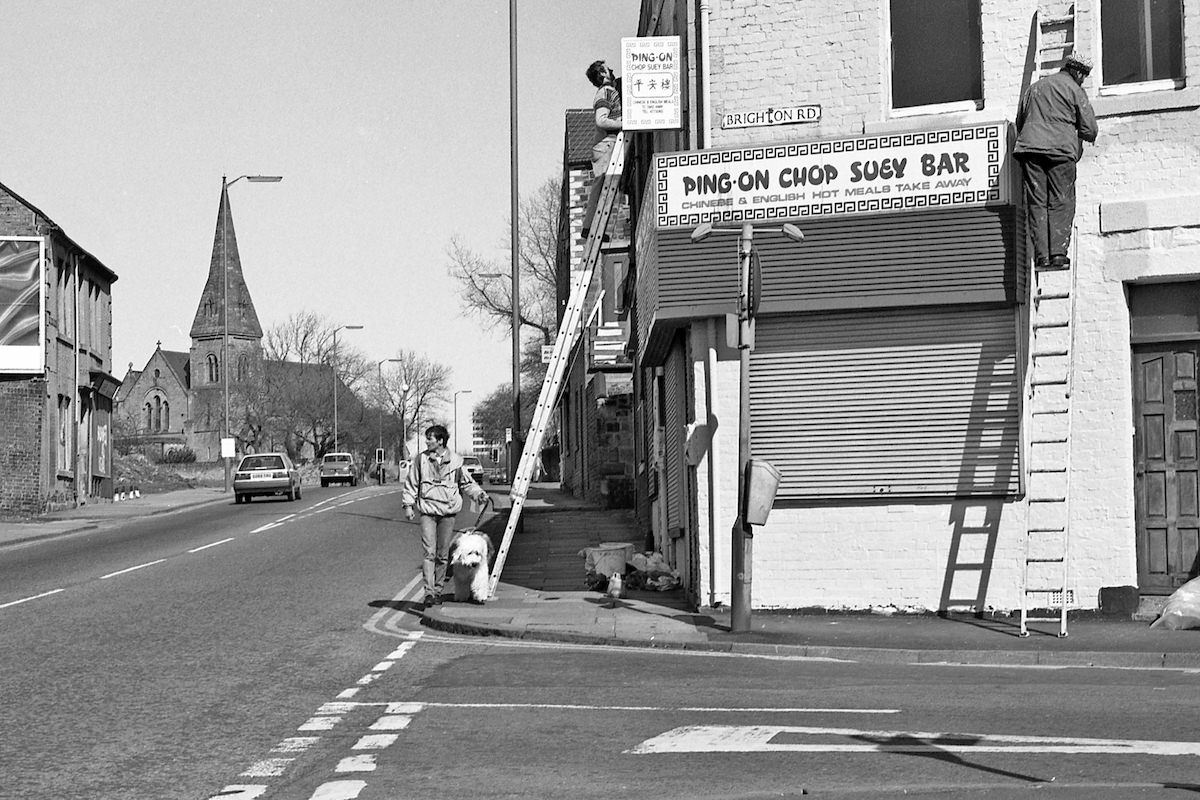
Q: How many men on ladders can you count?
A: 2